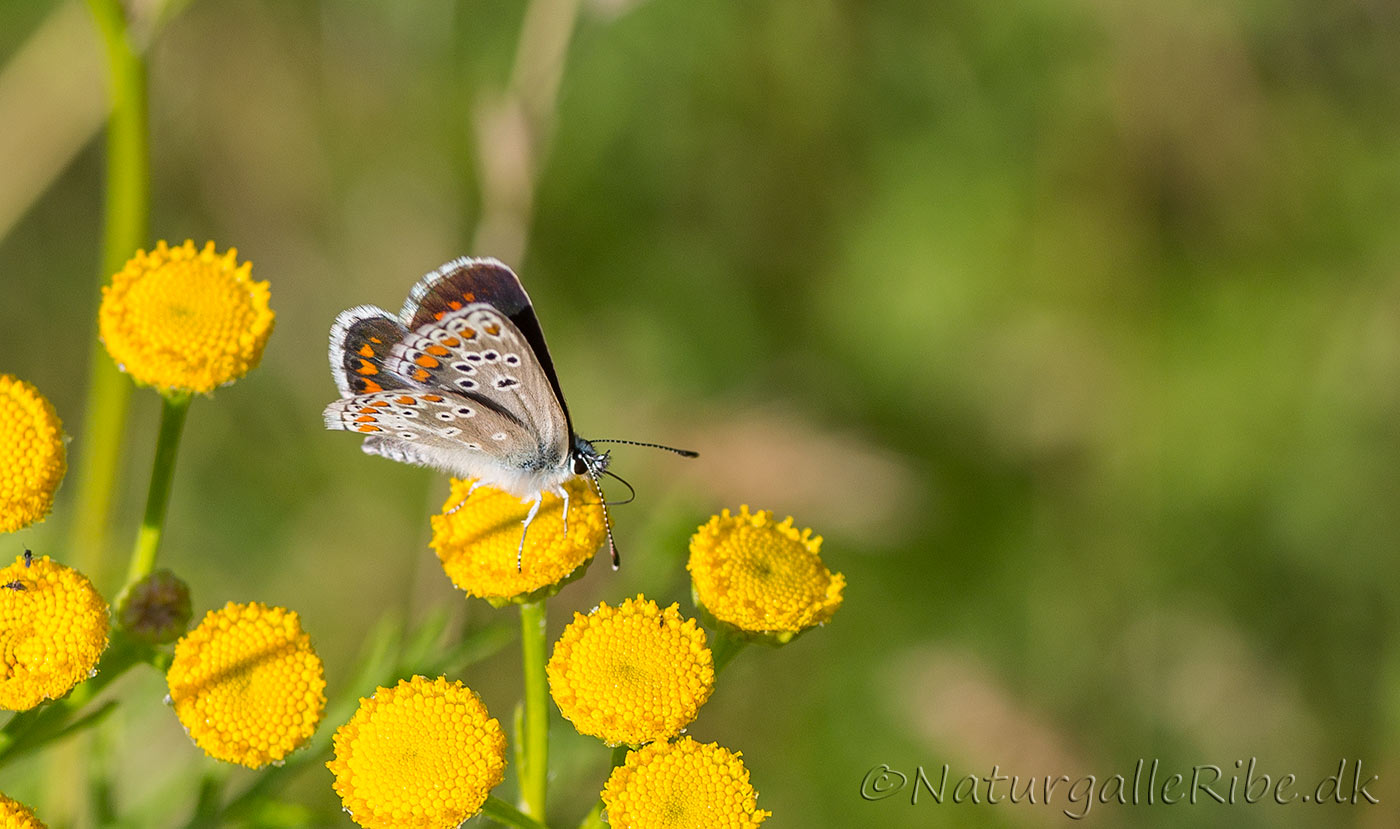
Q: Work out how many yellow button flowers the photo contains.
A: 10